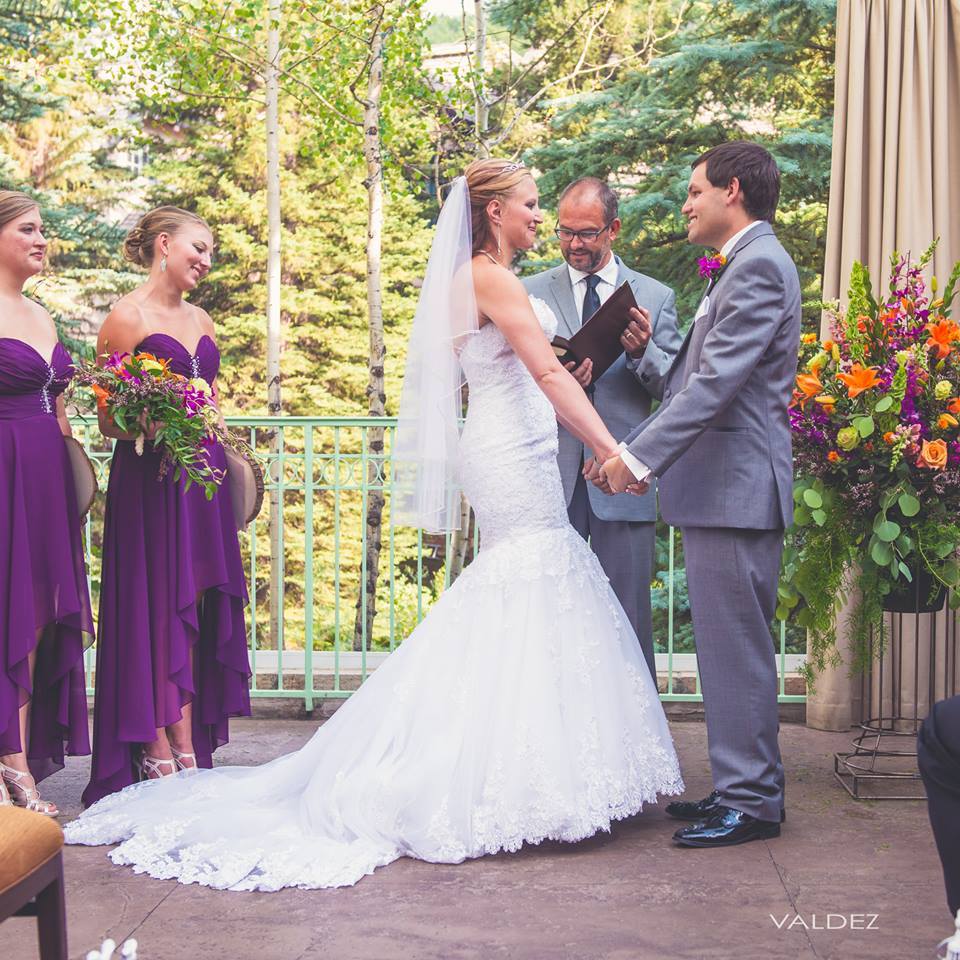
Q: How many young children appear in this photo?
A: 0